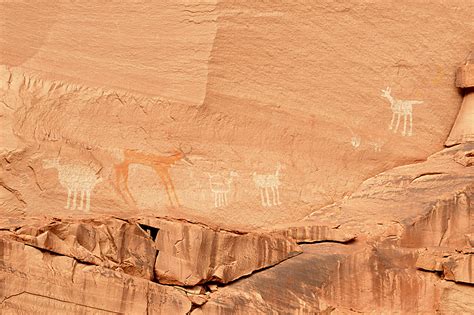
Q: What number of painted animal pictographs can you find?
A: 5